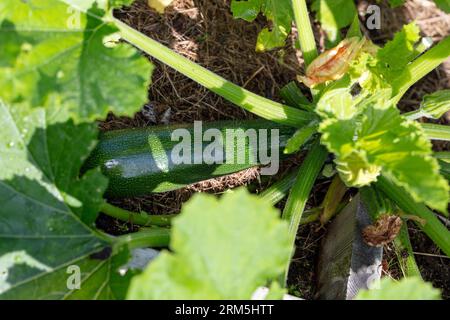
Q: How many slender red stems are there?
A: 0